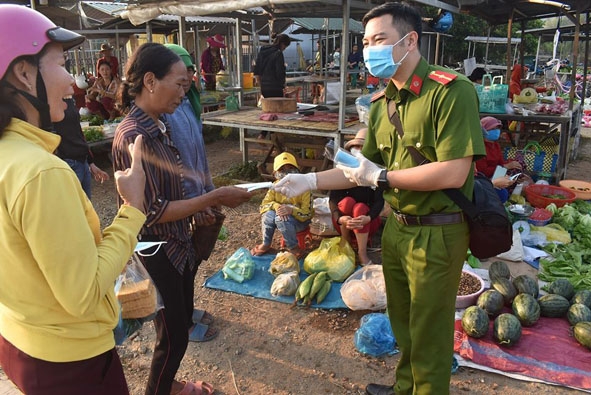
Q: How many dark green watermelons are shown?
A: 12